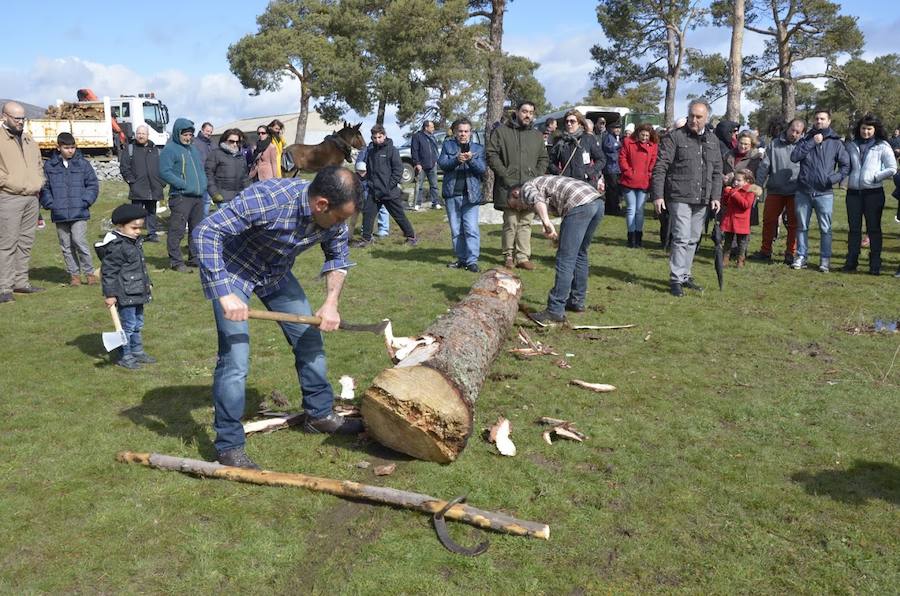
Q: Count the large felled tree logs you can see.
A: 1